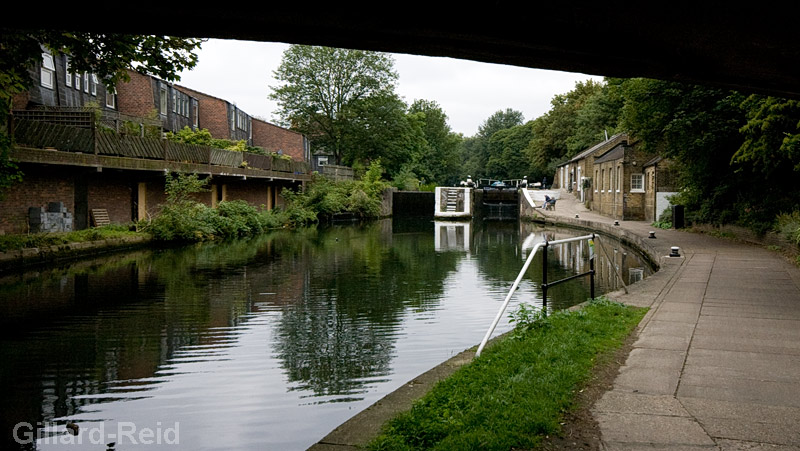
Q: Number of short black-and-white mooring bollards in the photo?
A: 4